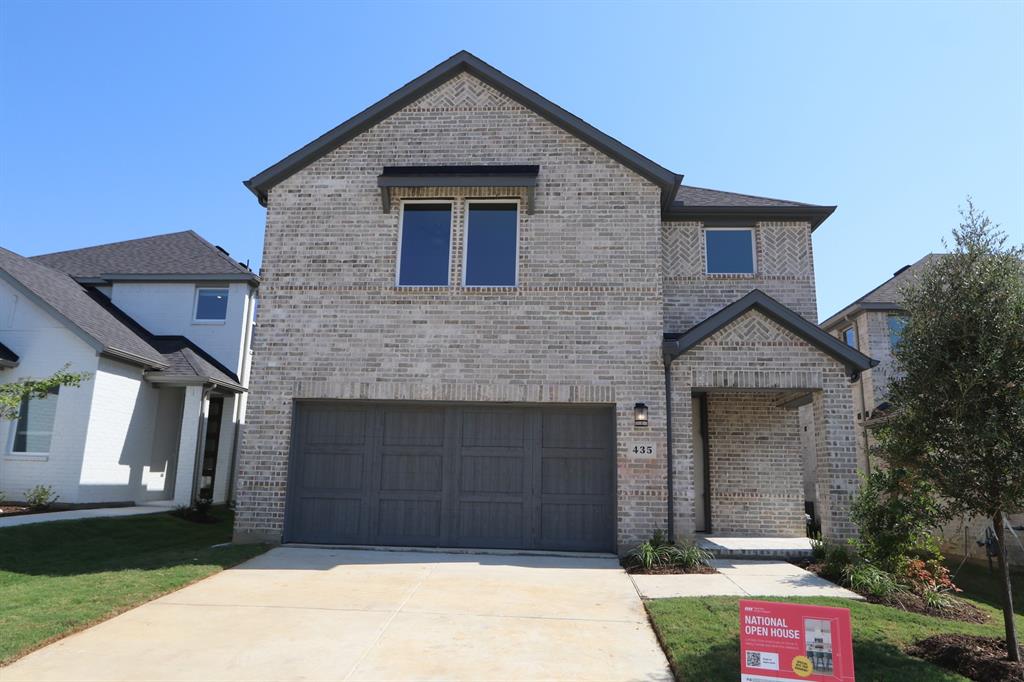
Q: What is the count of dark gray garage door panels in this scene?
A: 12